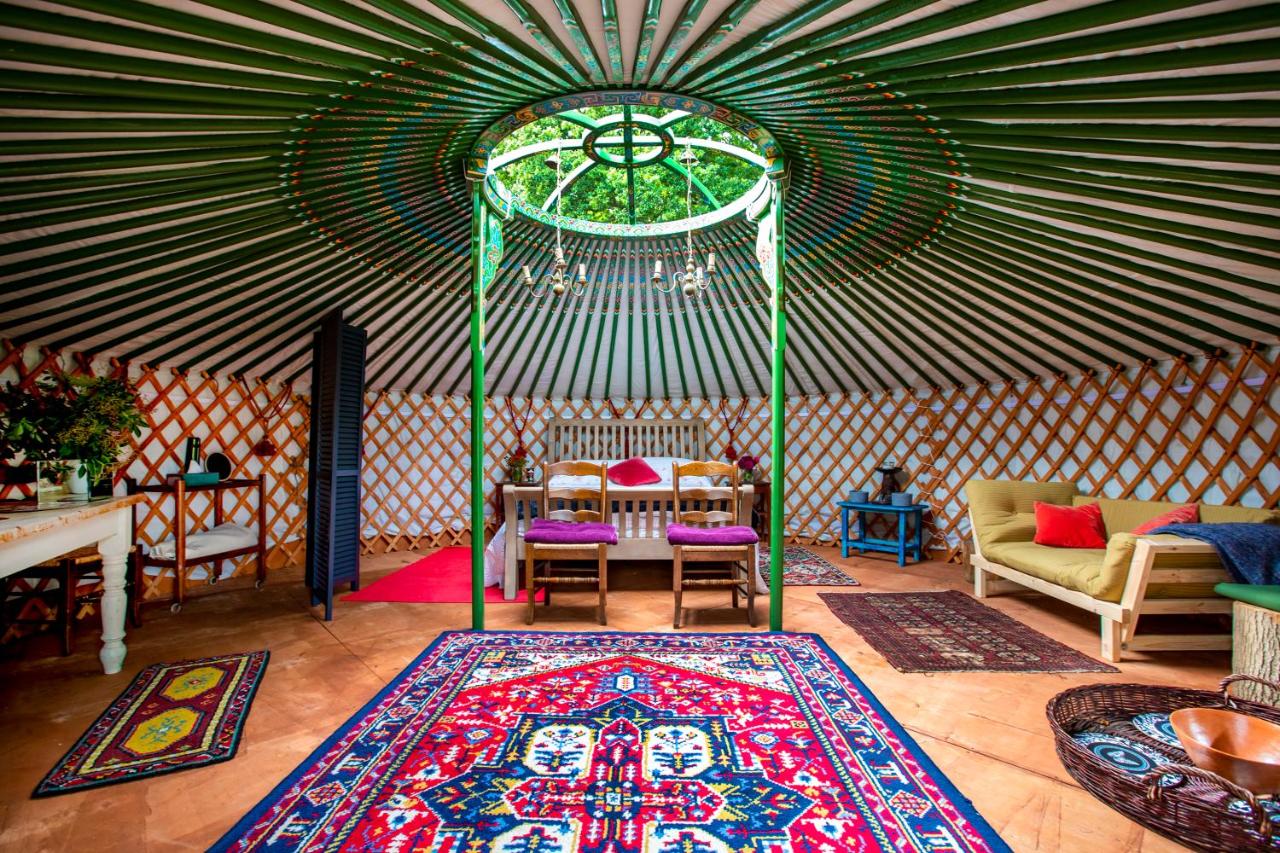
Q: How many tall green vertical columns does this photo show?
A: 2